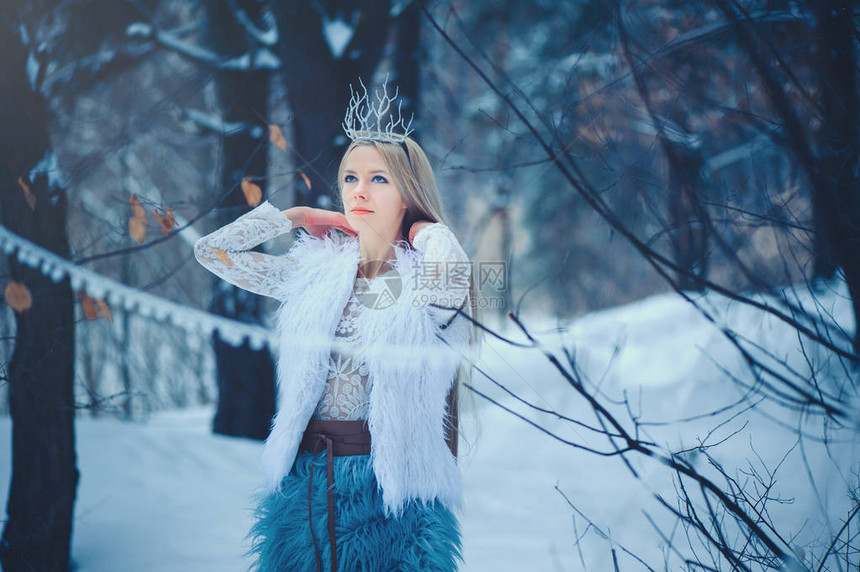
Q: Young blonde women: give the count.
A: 1